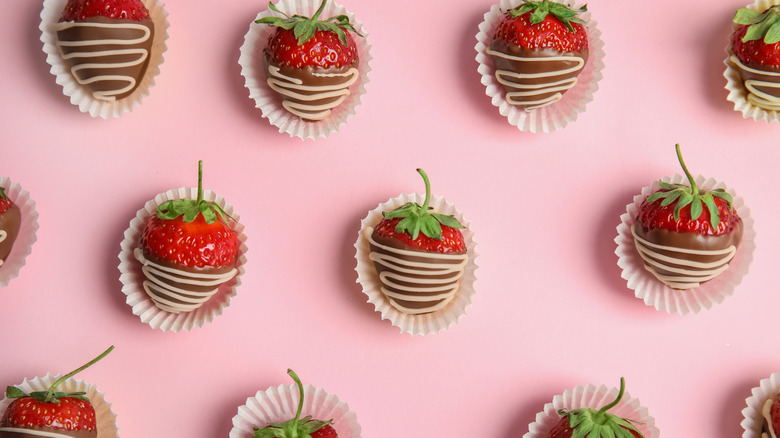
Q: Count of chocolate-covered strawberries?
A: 12